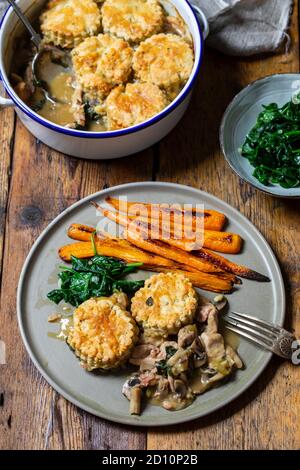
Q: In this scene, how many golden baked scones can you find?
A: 7